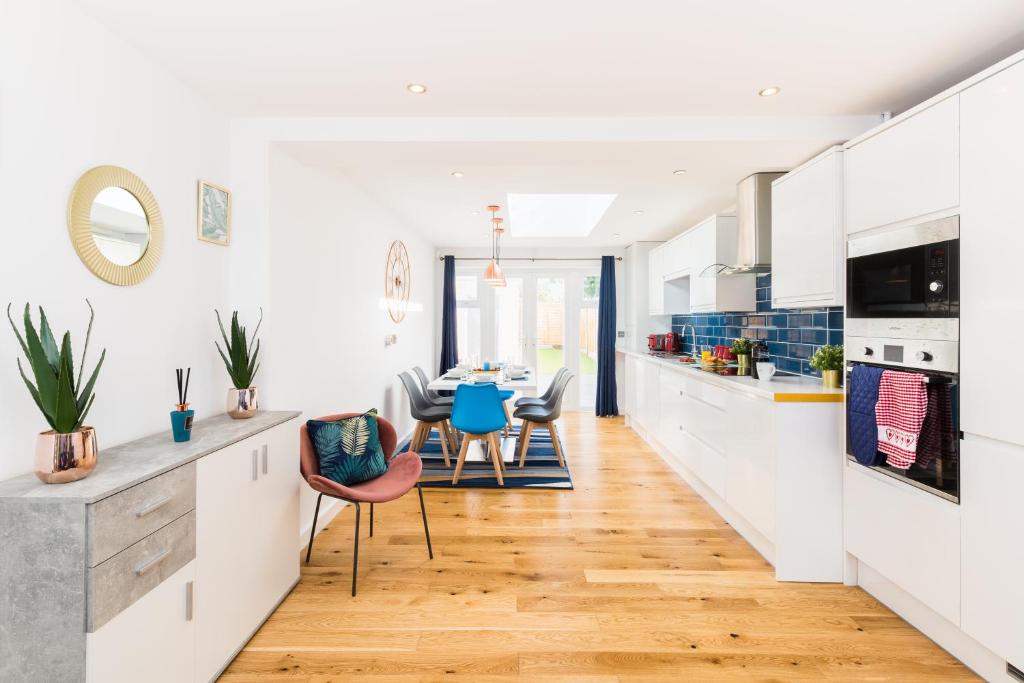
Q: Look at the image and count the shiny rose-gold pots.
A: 2